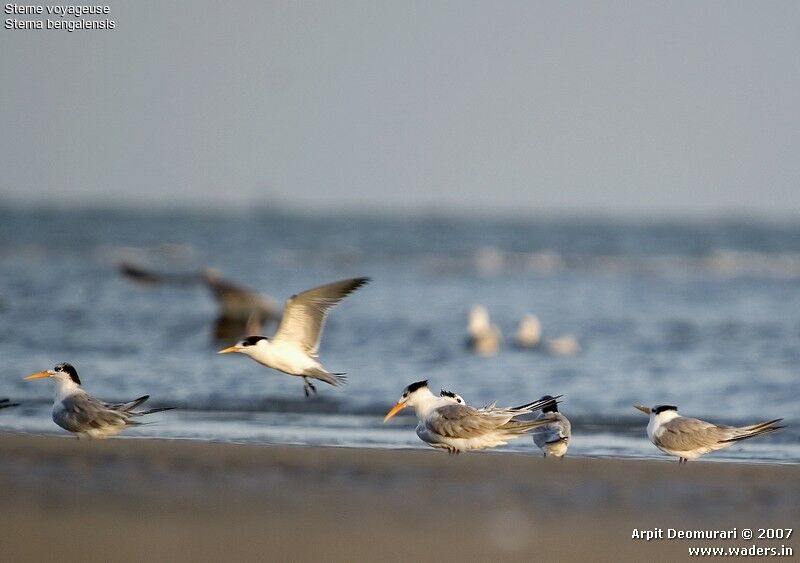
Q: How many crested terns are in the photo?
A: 6